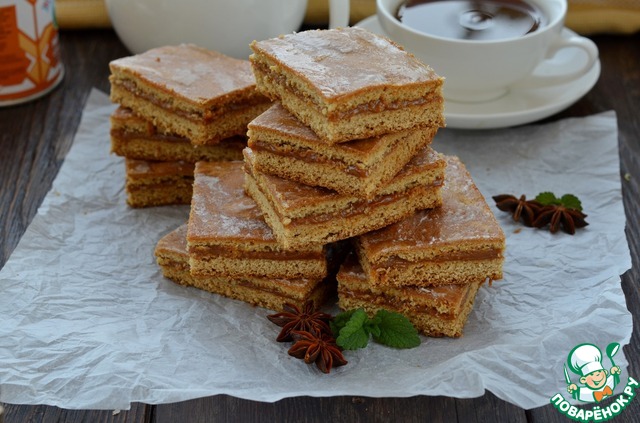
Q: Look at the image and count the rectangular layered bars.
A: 10